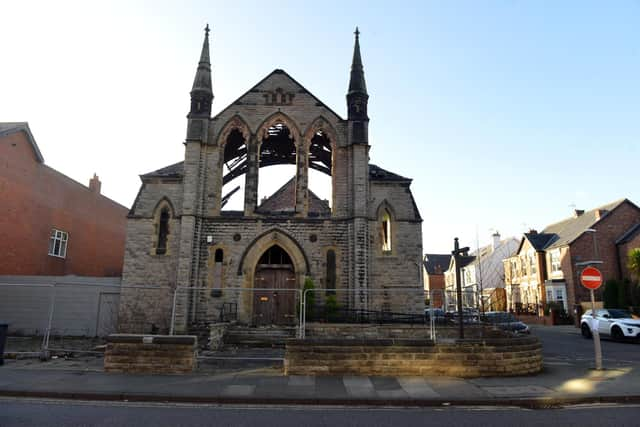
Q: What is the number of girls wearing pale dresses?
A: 0